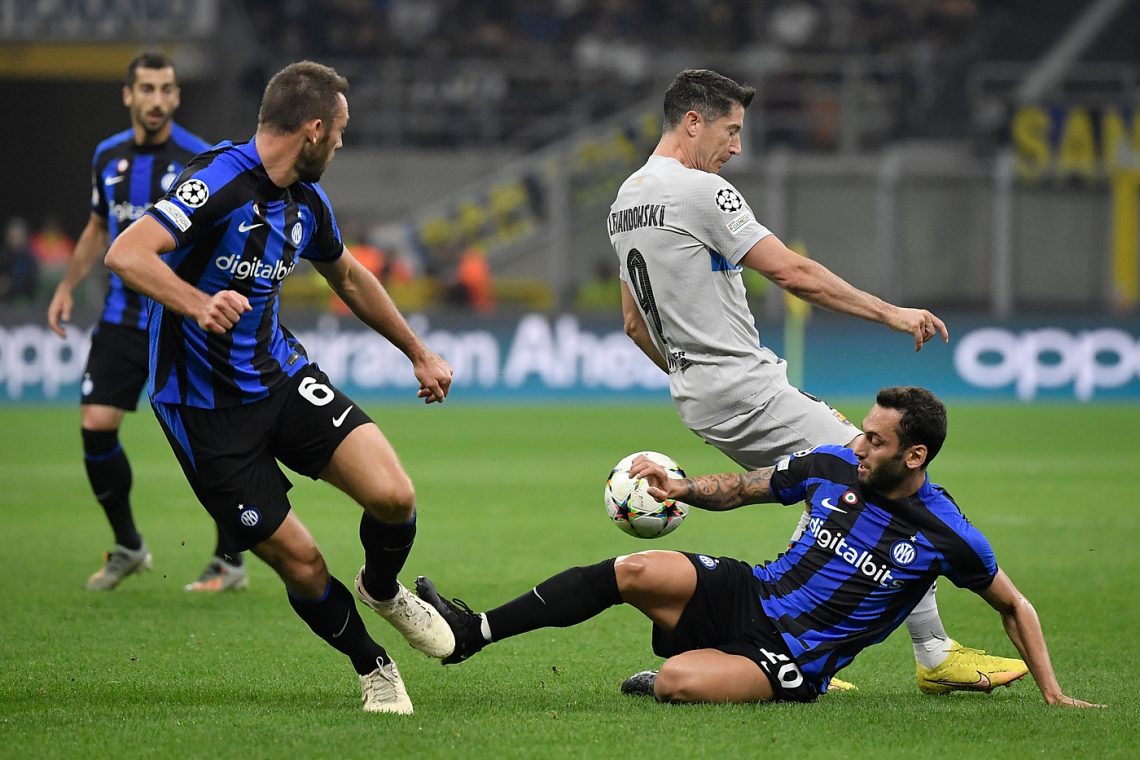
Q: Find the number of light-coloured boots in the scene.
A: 6